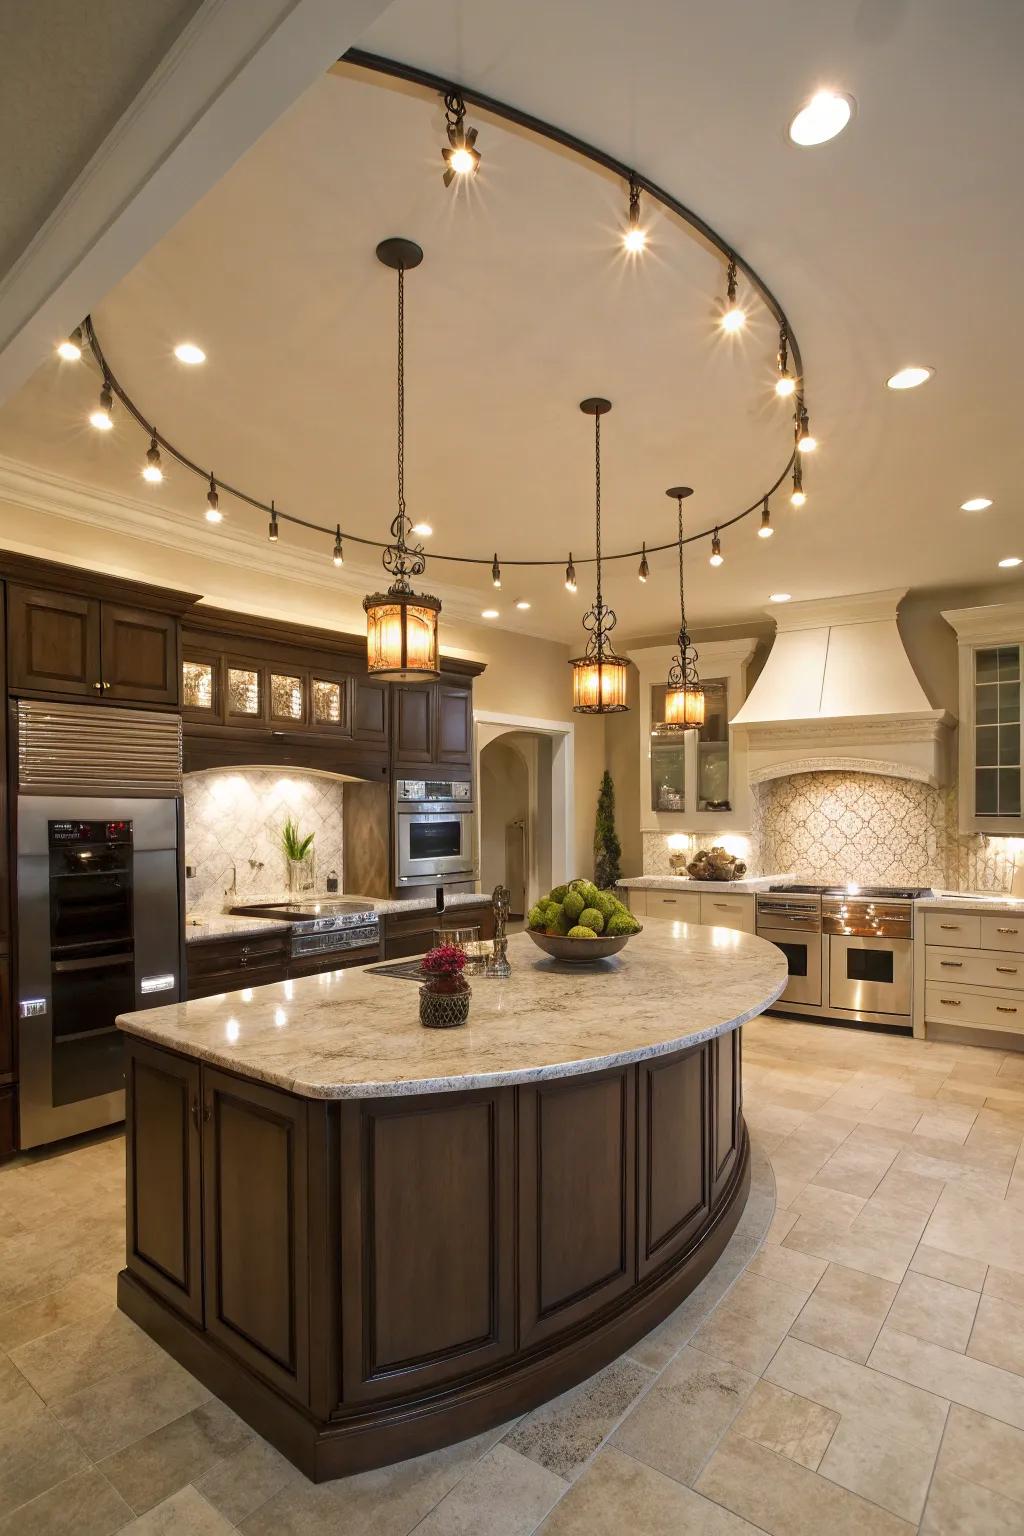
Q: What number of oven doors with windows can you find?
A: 3